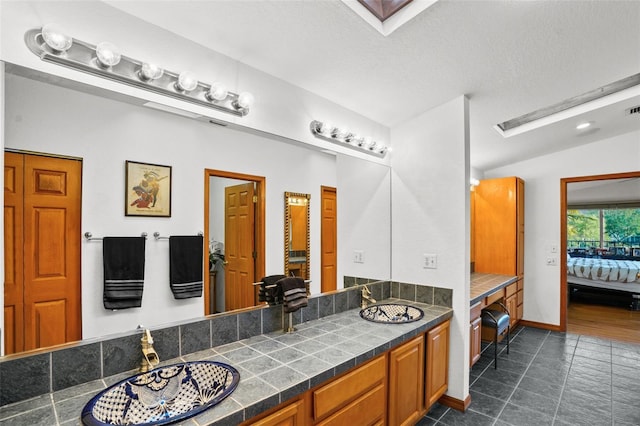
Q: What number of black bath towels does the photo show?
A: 2